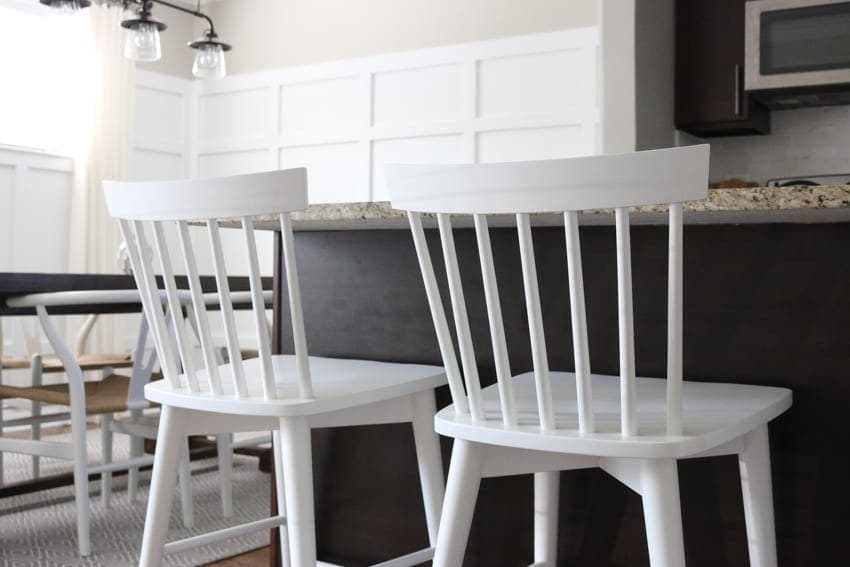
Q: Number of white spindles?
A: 14